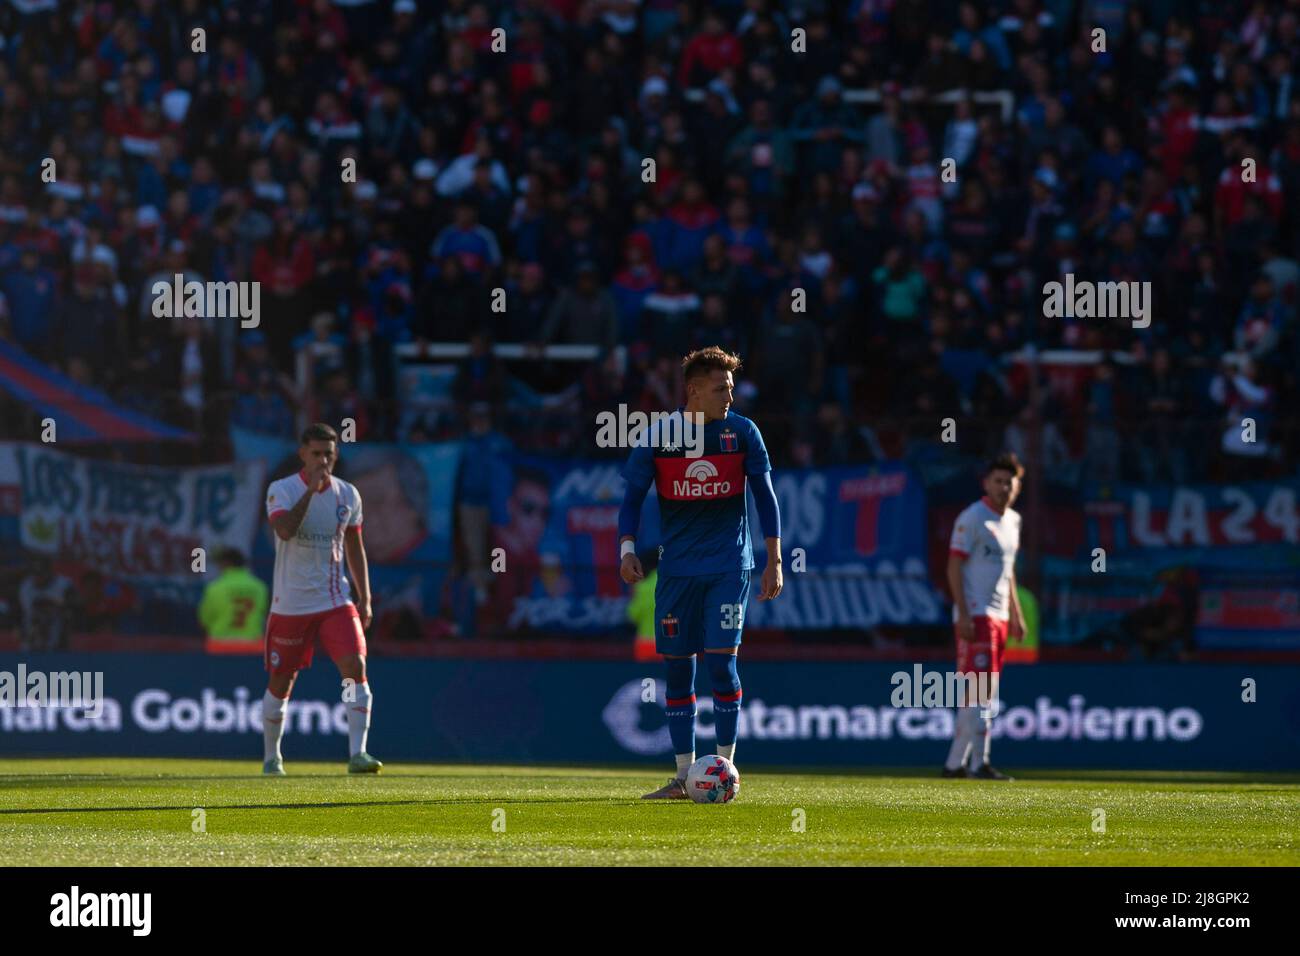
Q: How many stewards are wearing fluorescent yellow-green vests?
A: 3